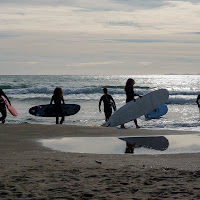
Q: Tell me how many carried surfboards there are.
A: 4